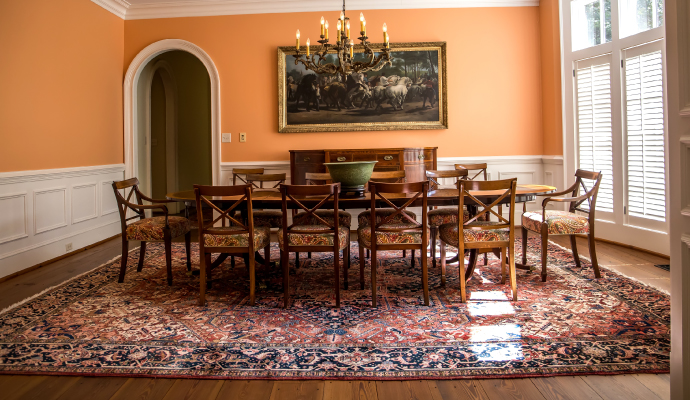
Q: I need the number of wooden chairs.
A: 12